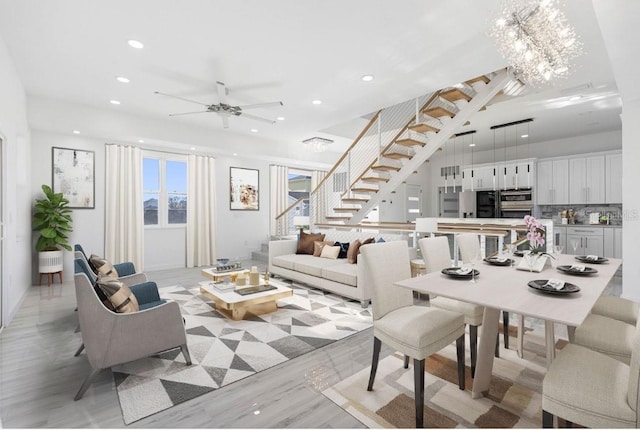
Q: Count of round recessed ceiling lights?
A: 13